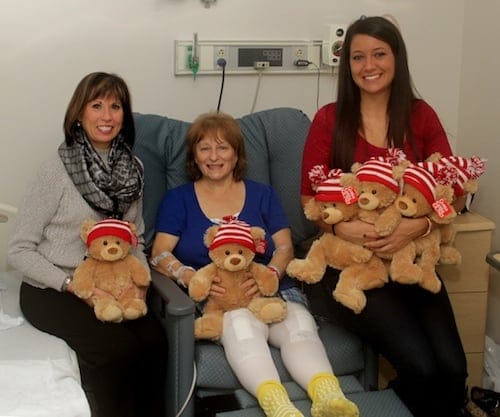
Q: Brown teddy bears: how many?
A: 6